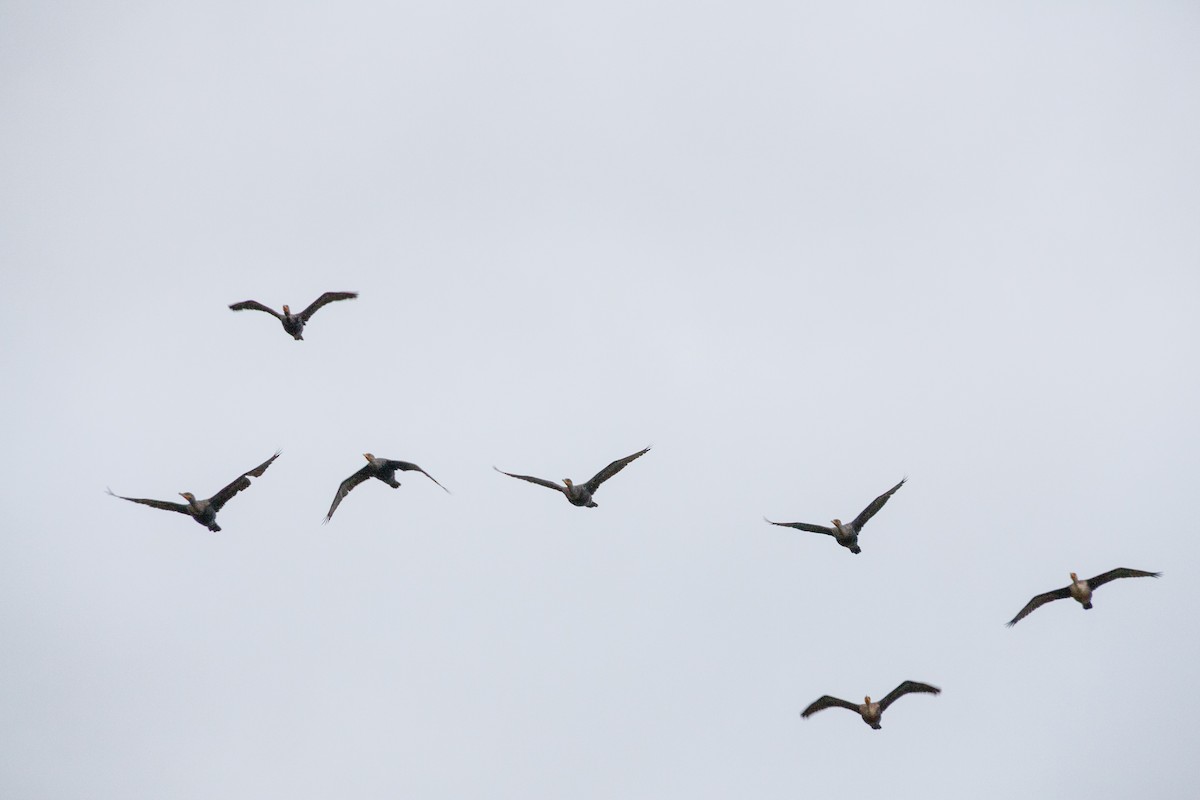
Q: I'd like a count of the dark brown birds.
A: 7